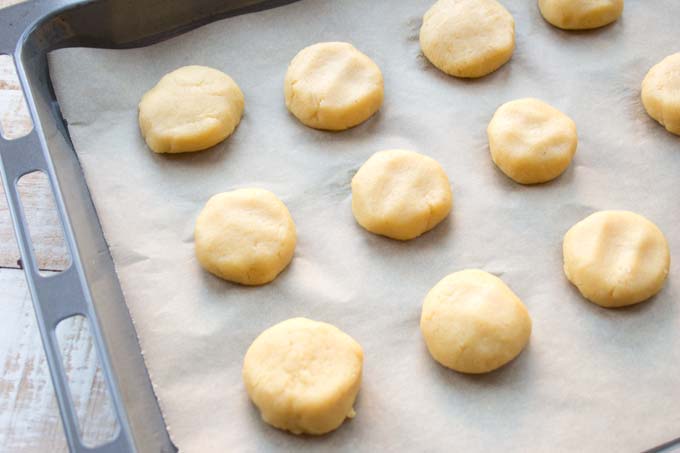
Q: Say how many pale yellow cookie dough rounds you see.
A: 11